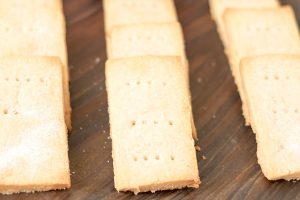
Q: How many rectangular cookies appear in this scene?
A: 8